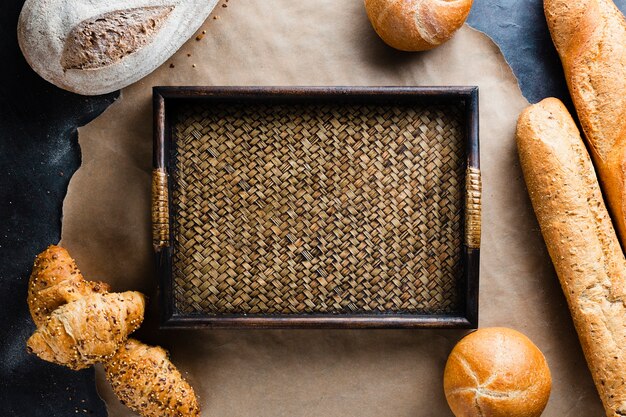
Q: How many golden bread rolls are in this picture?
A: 2